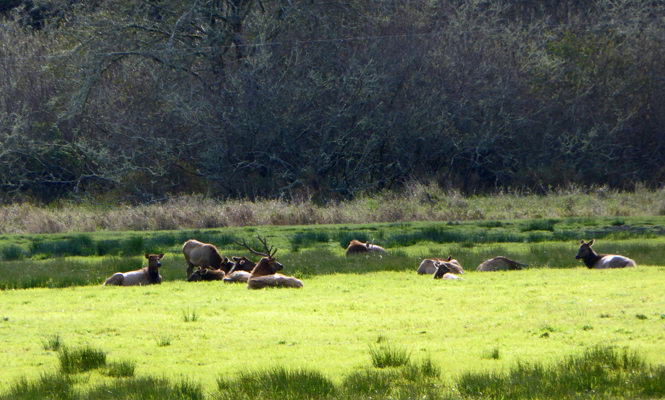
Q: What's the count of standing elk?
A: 1